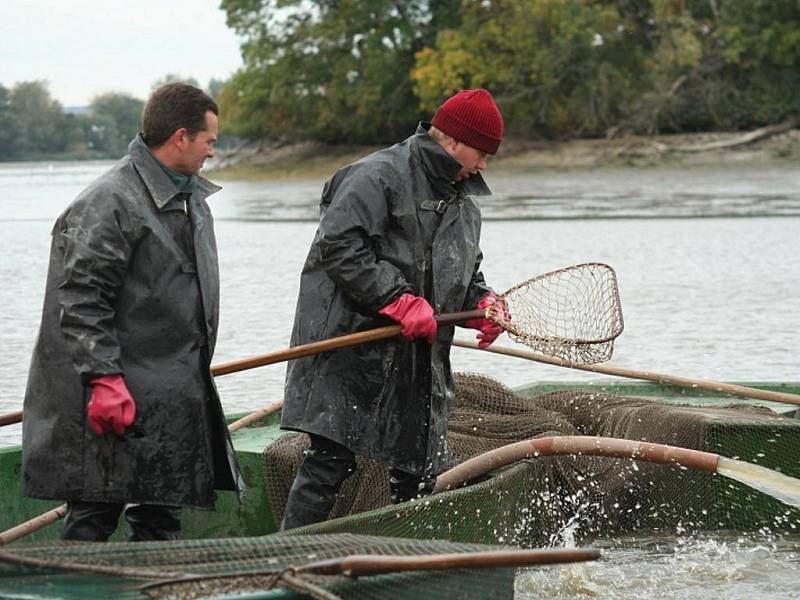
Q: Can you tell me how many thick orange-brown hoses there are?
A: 1